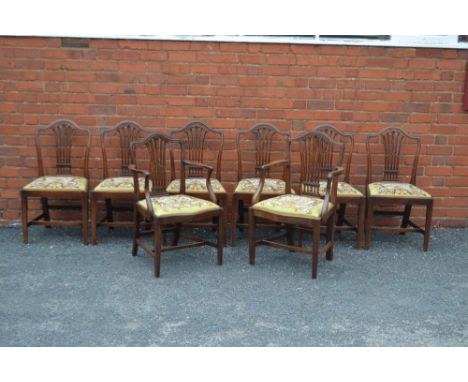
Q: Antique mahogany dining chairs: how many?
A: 8